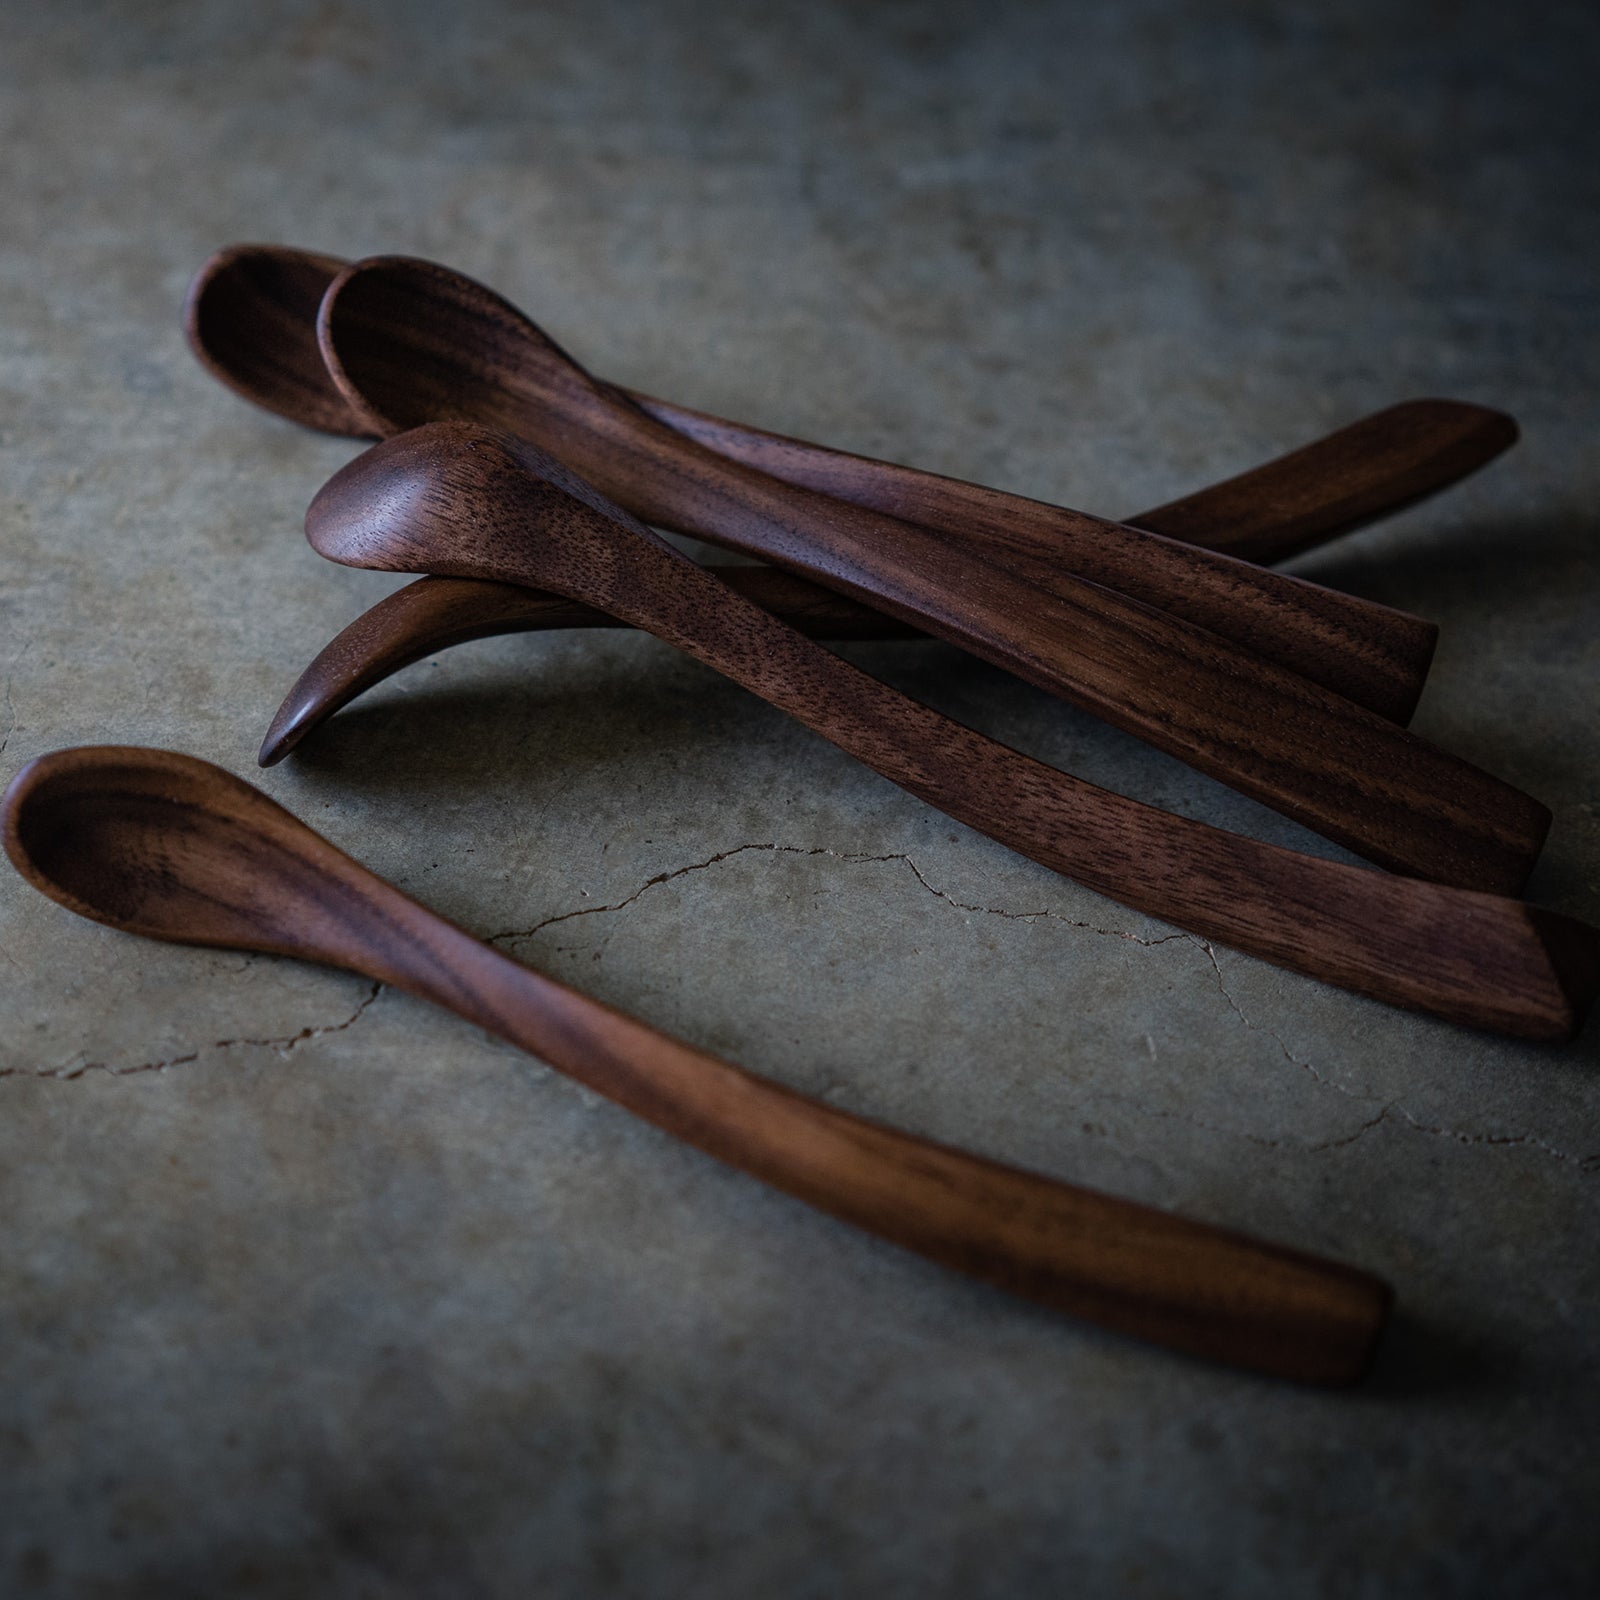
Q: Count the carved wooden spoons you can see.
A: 5